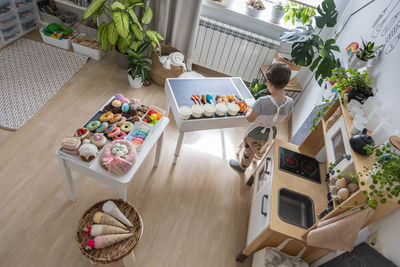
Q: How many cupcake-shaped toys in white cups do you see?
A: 5